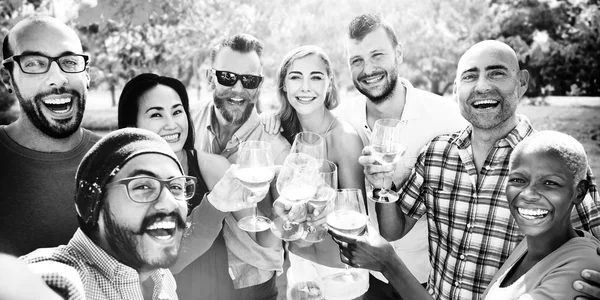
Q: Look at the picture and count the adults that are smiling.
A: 8